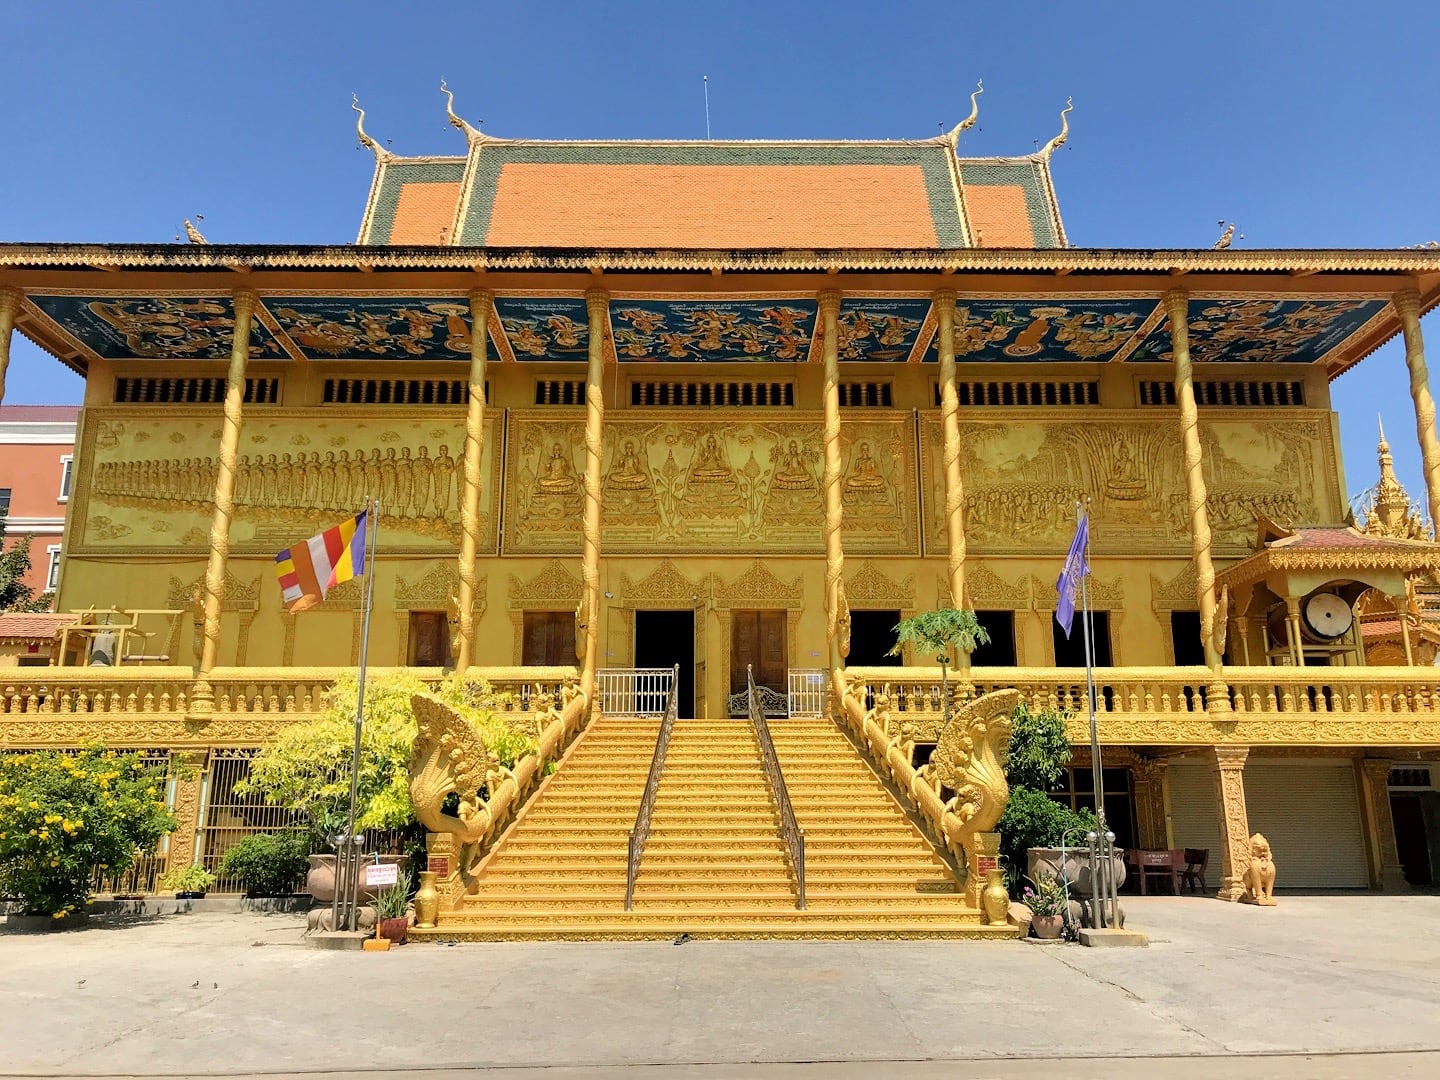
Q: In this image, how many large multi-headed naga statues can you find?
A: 2